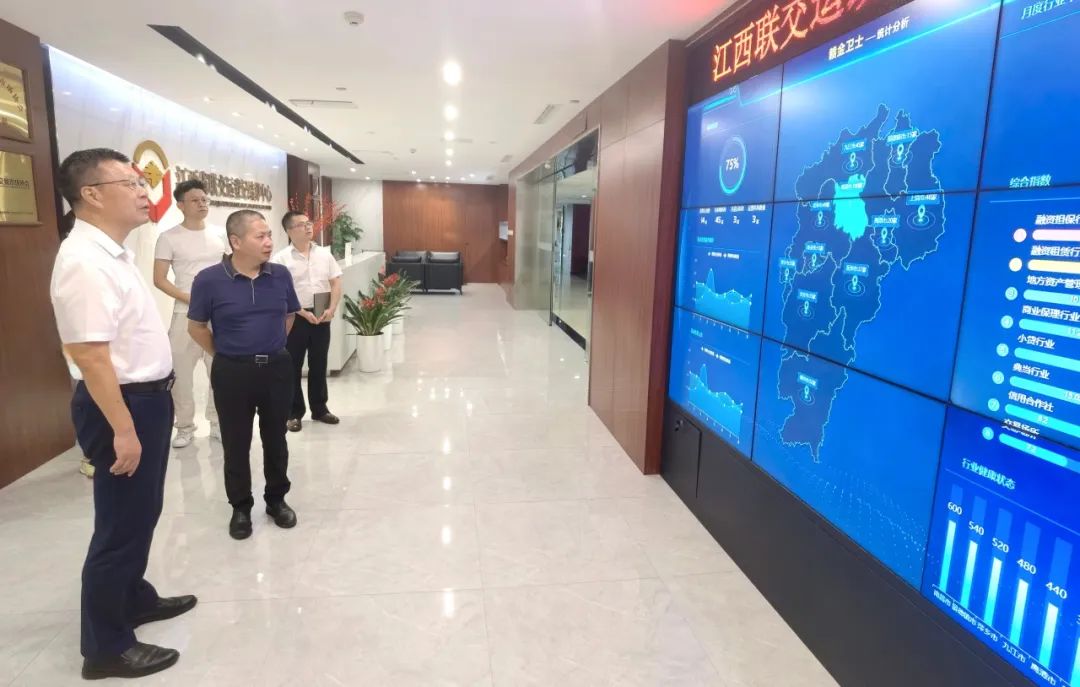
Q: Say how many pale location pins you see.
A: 10